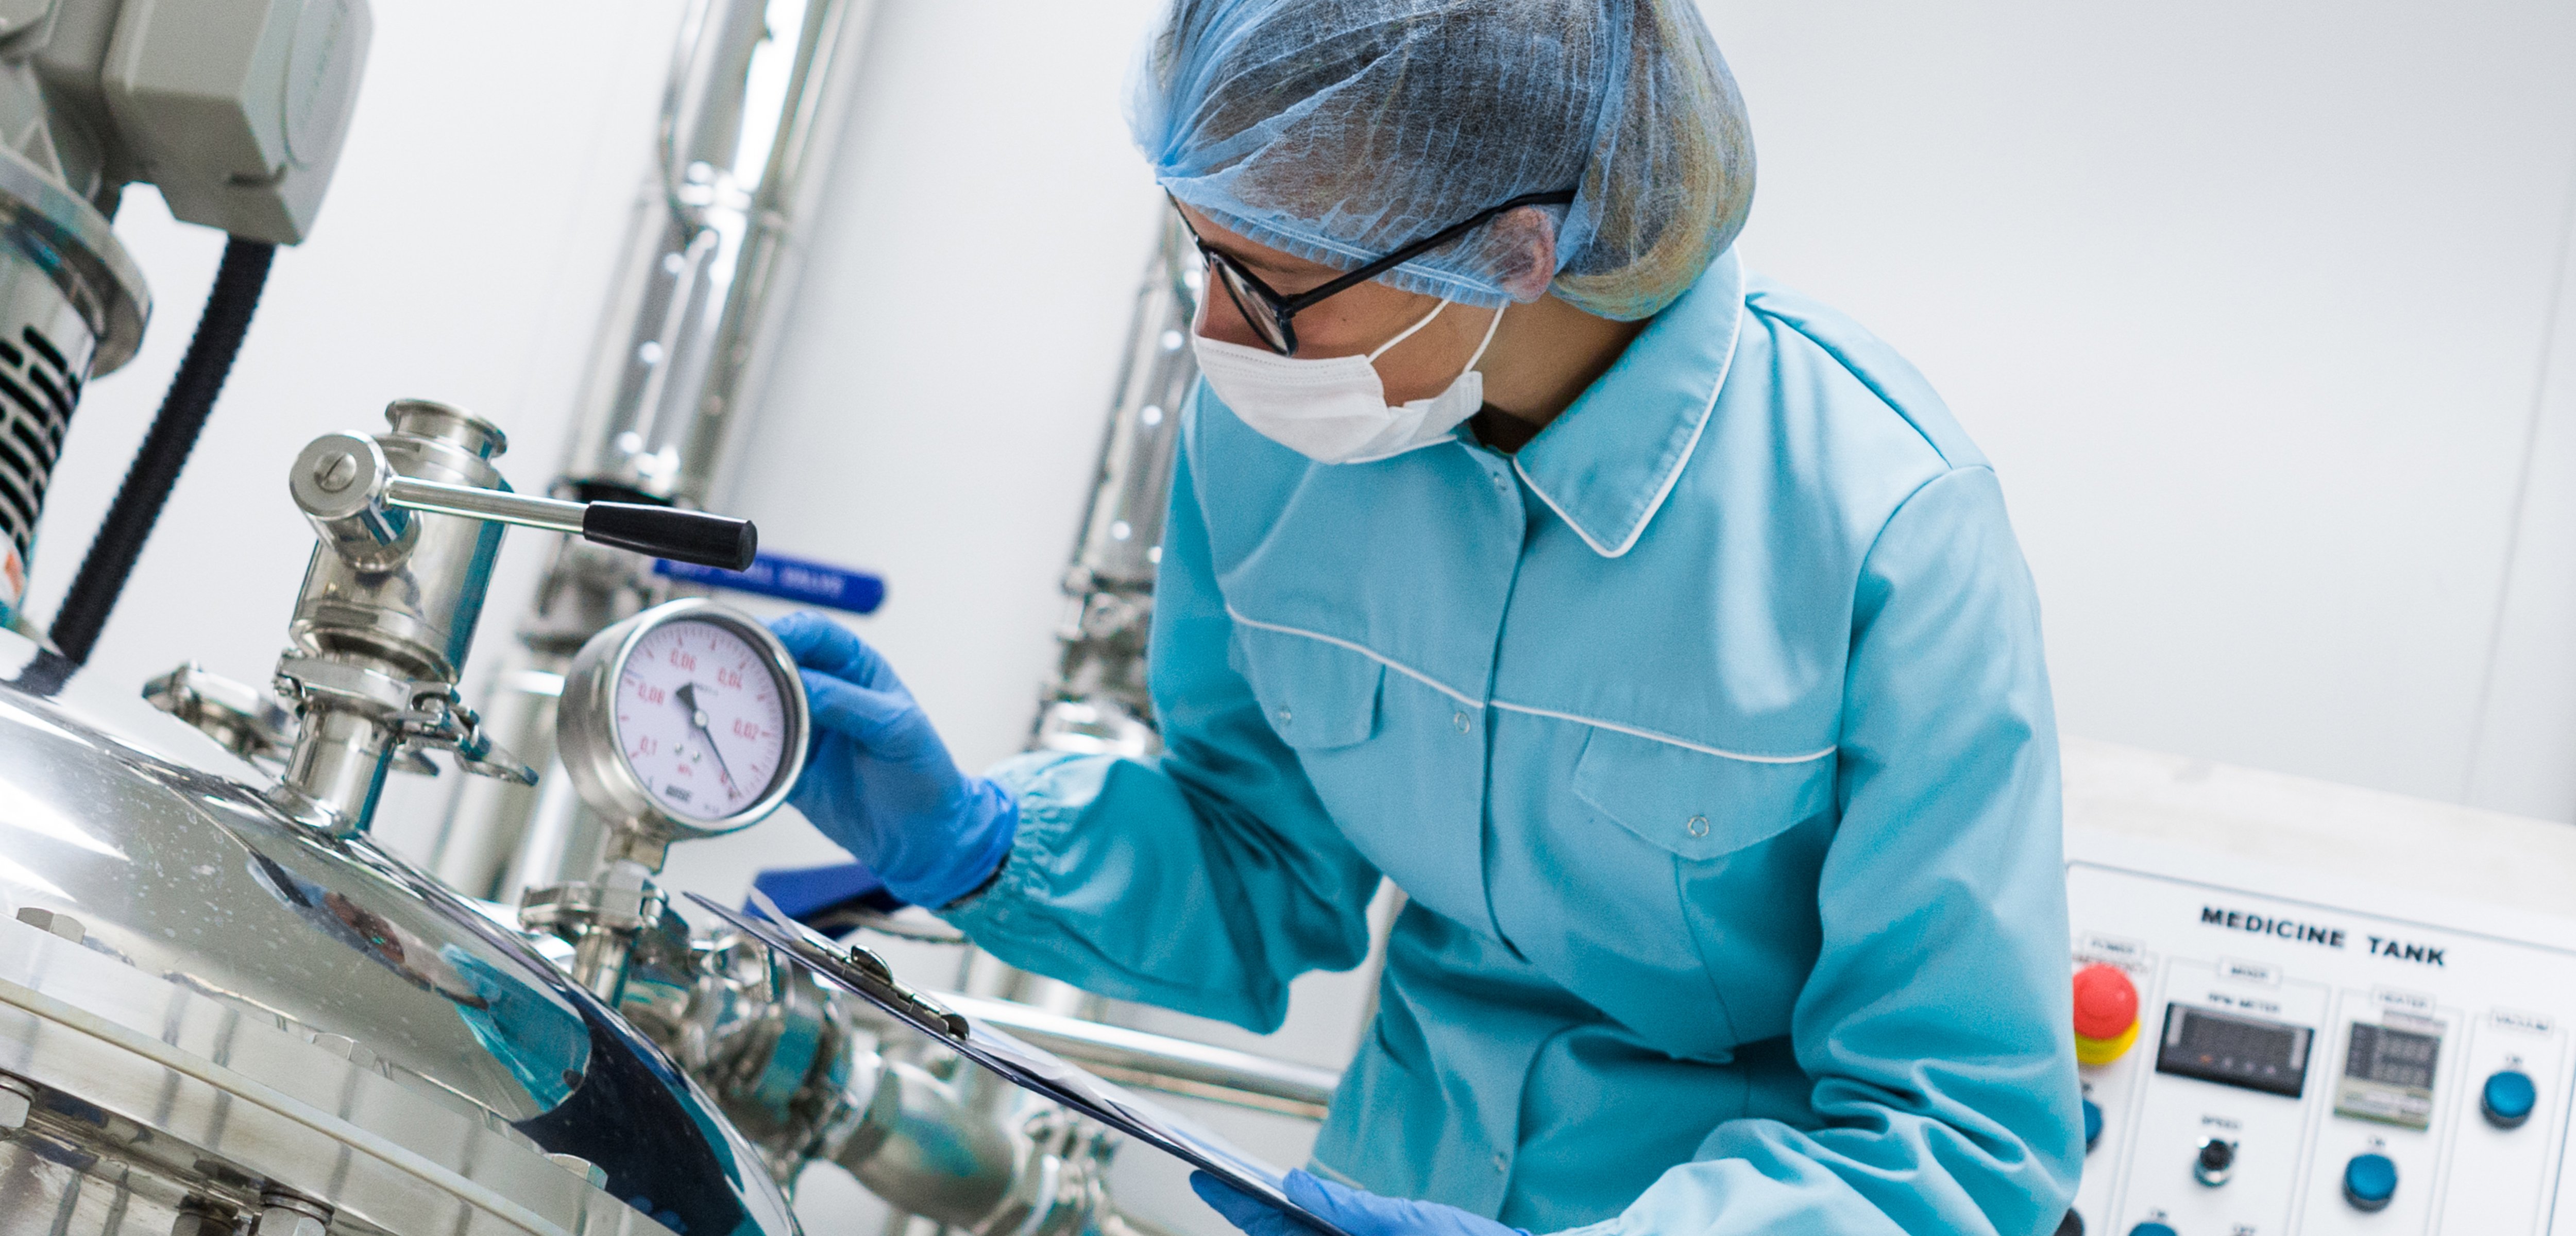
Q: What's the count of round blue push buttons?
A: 4